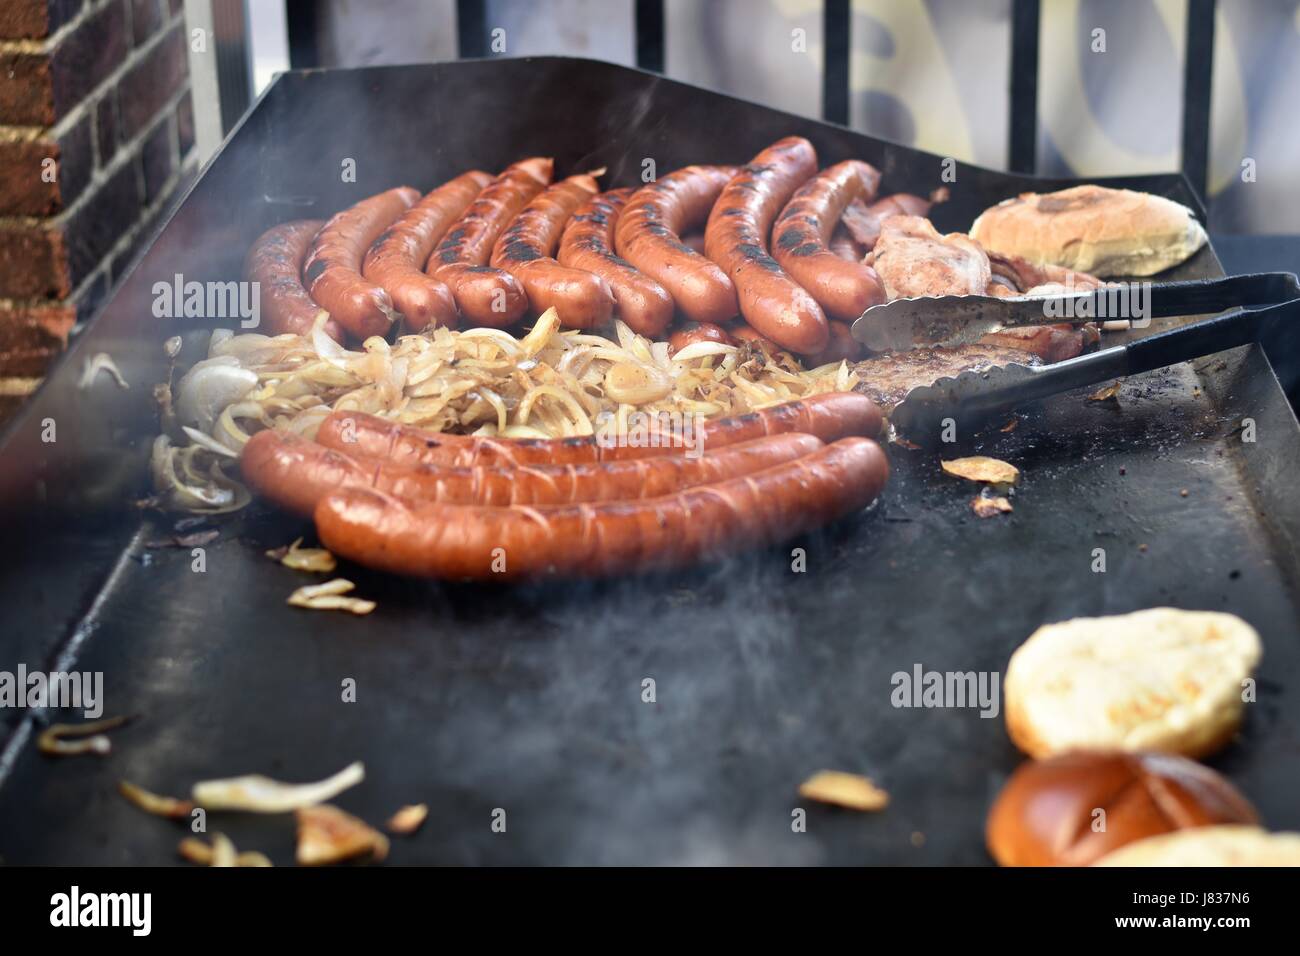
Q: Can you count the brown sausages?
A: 12